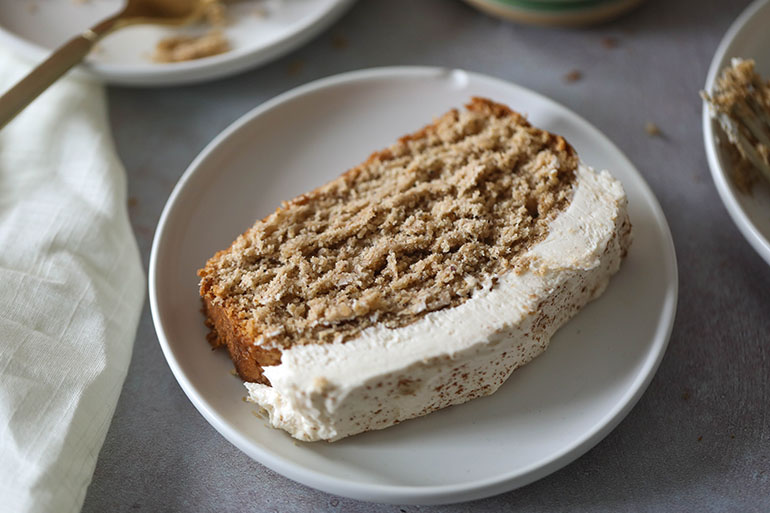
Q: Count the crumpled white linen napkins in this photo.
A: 1